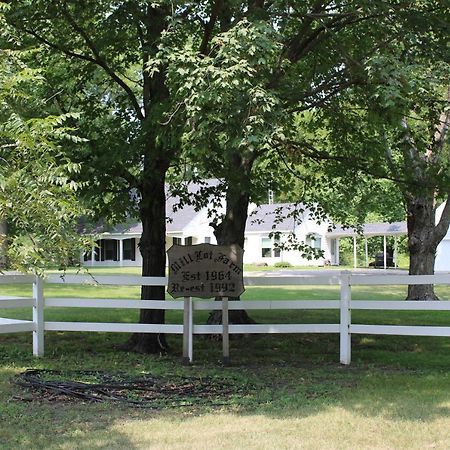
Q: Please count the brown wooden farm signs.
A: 1